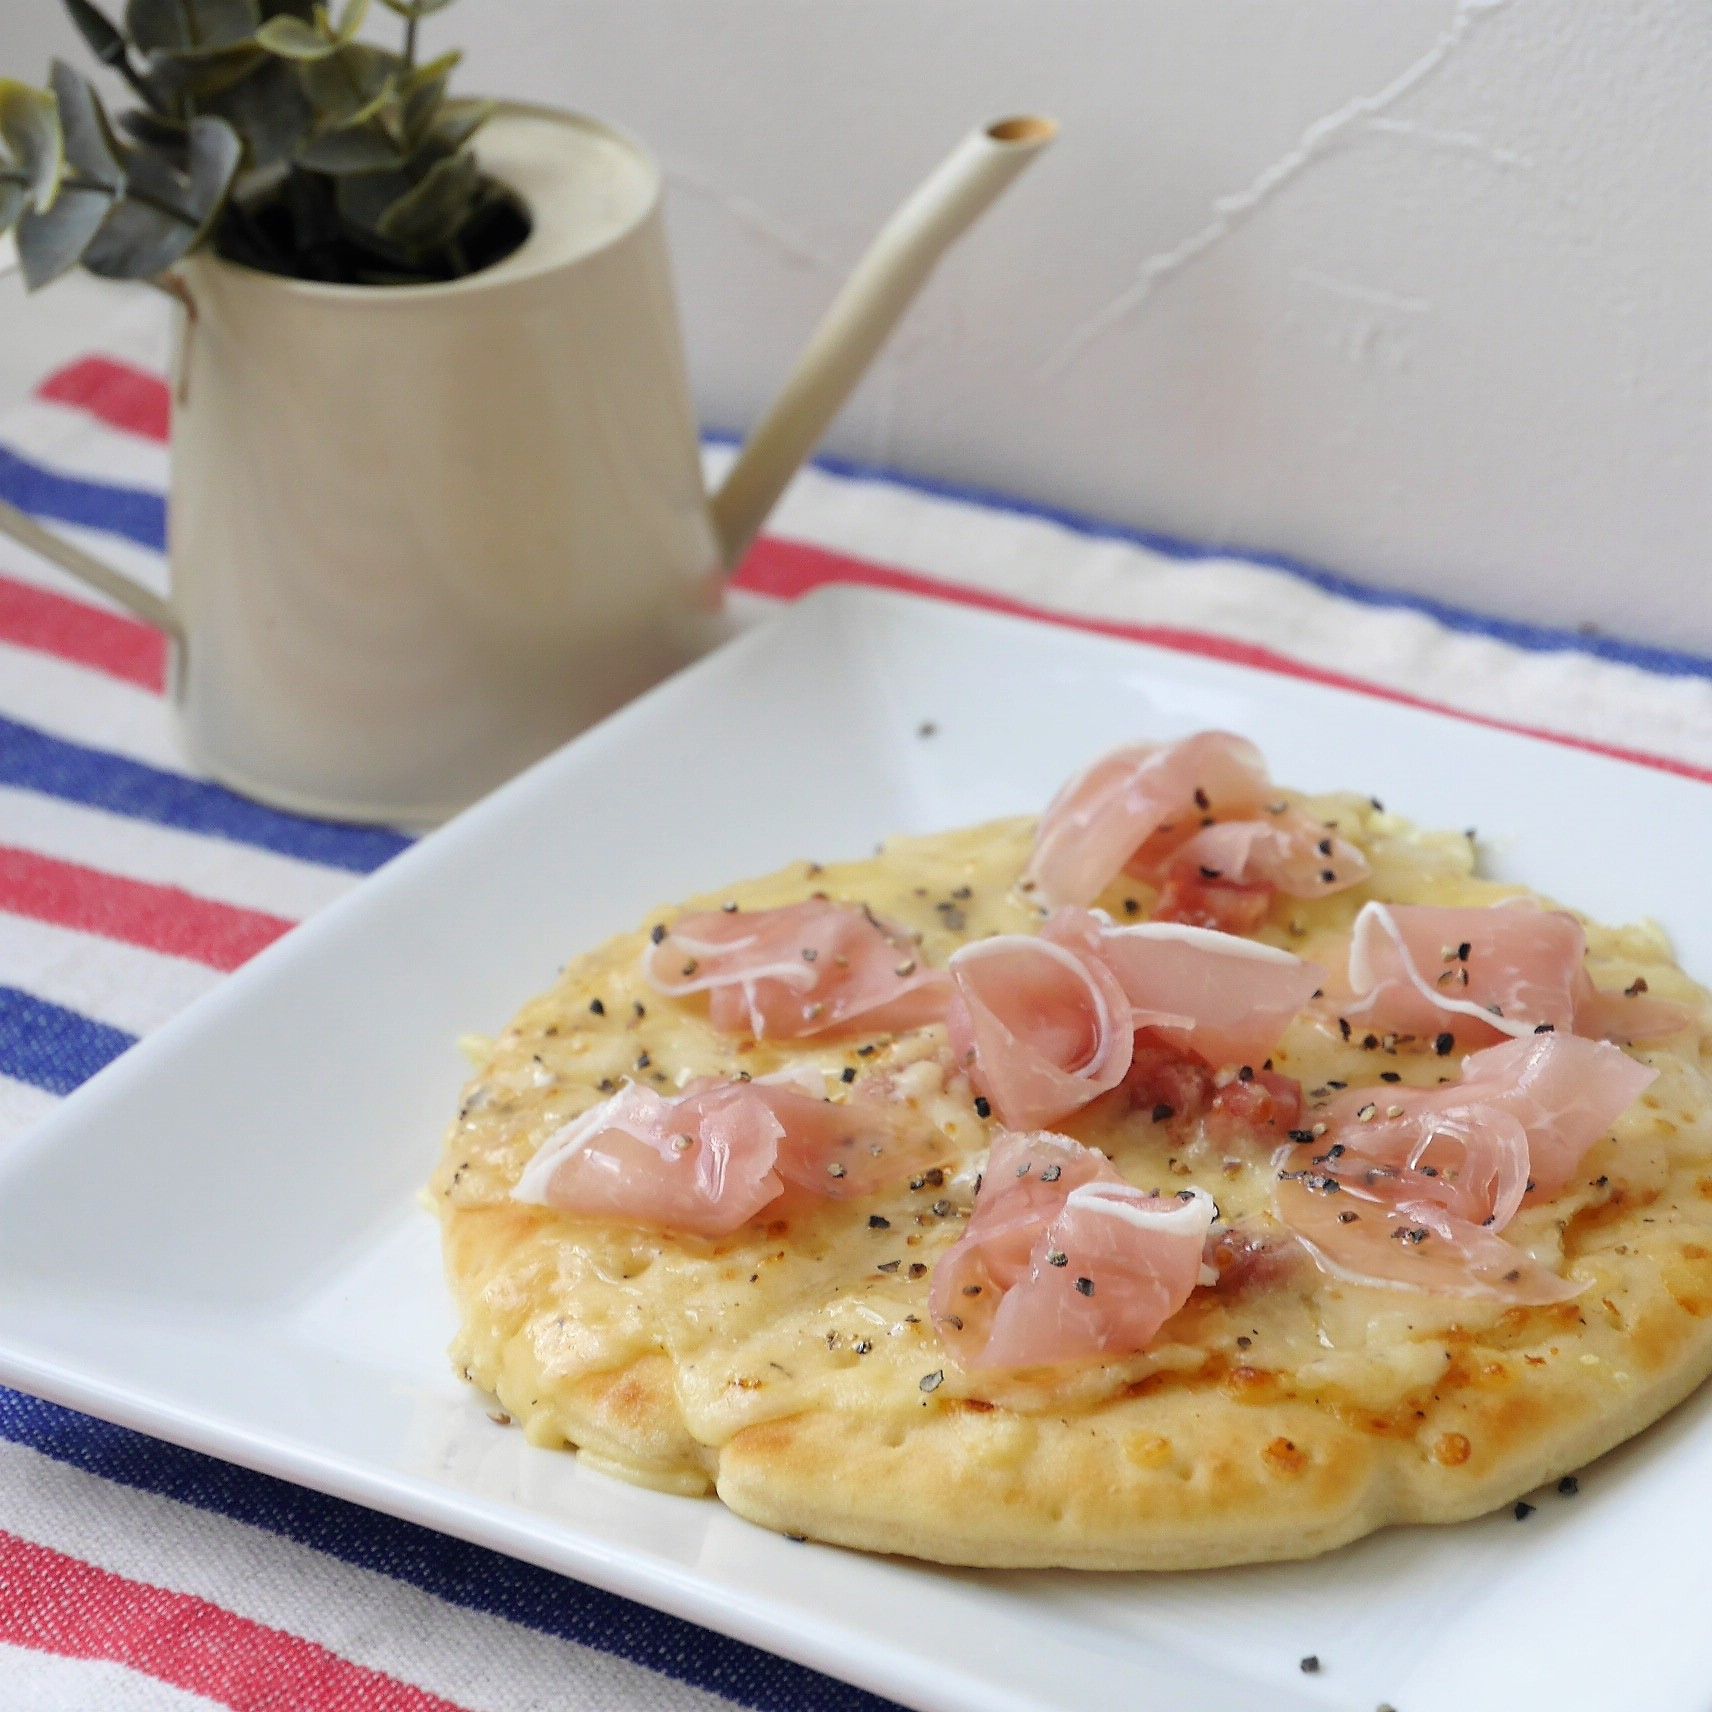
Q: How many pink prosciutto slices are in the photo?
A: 7